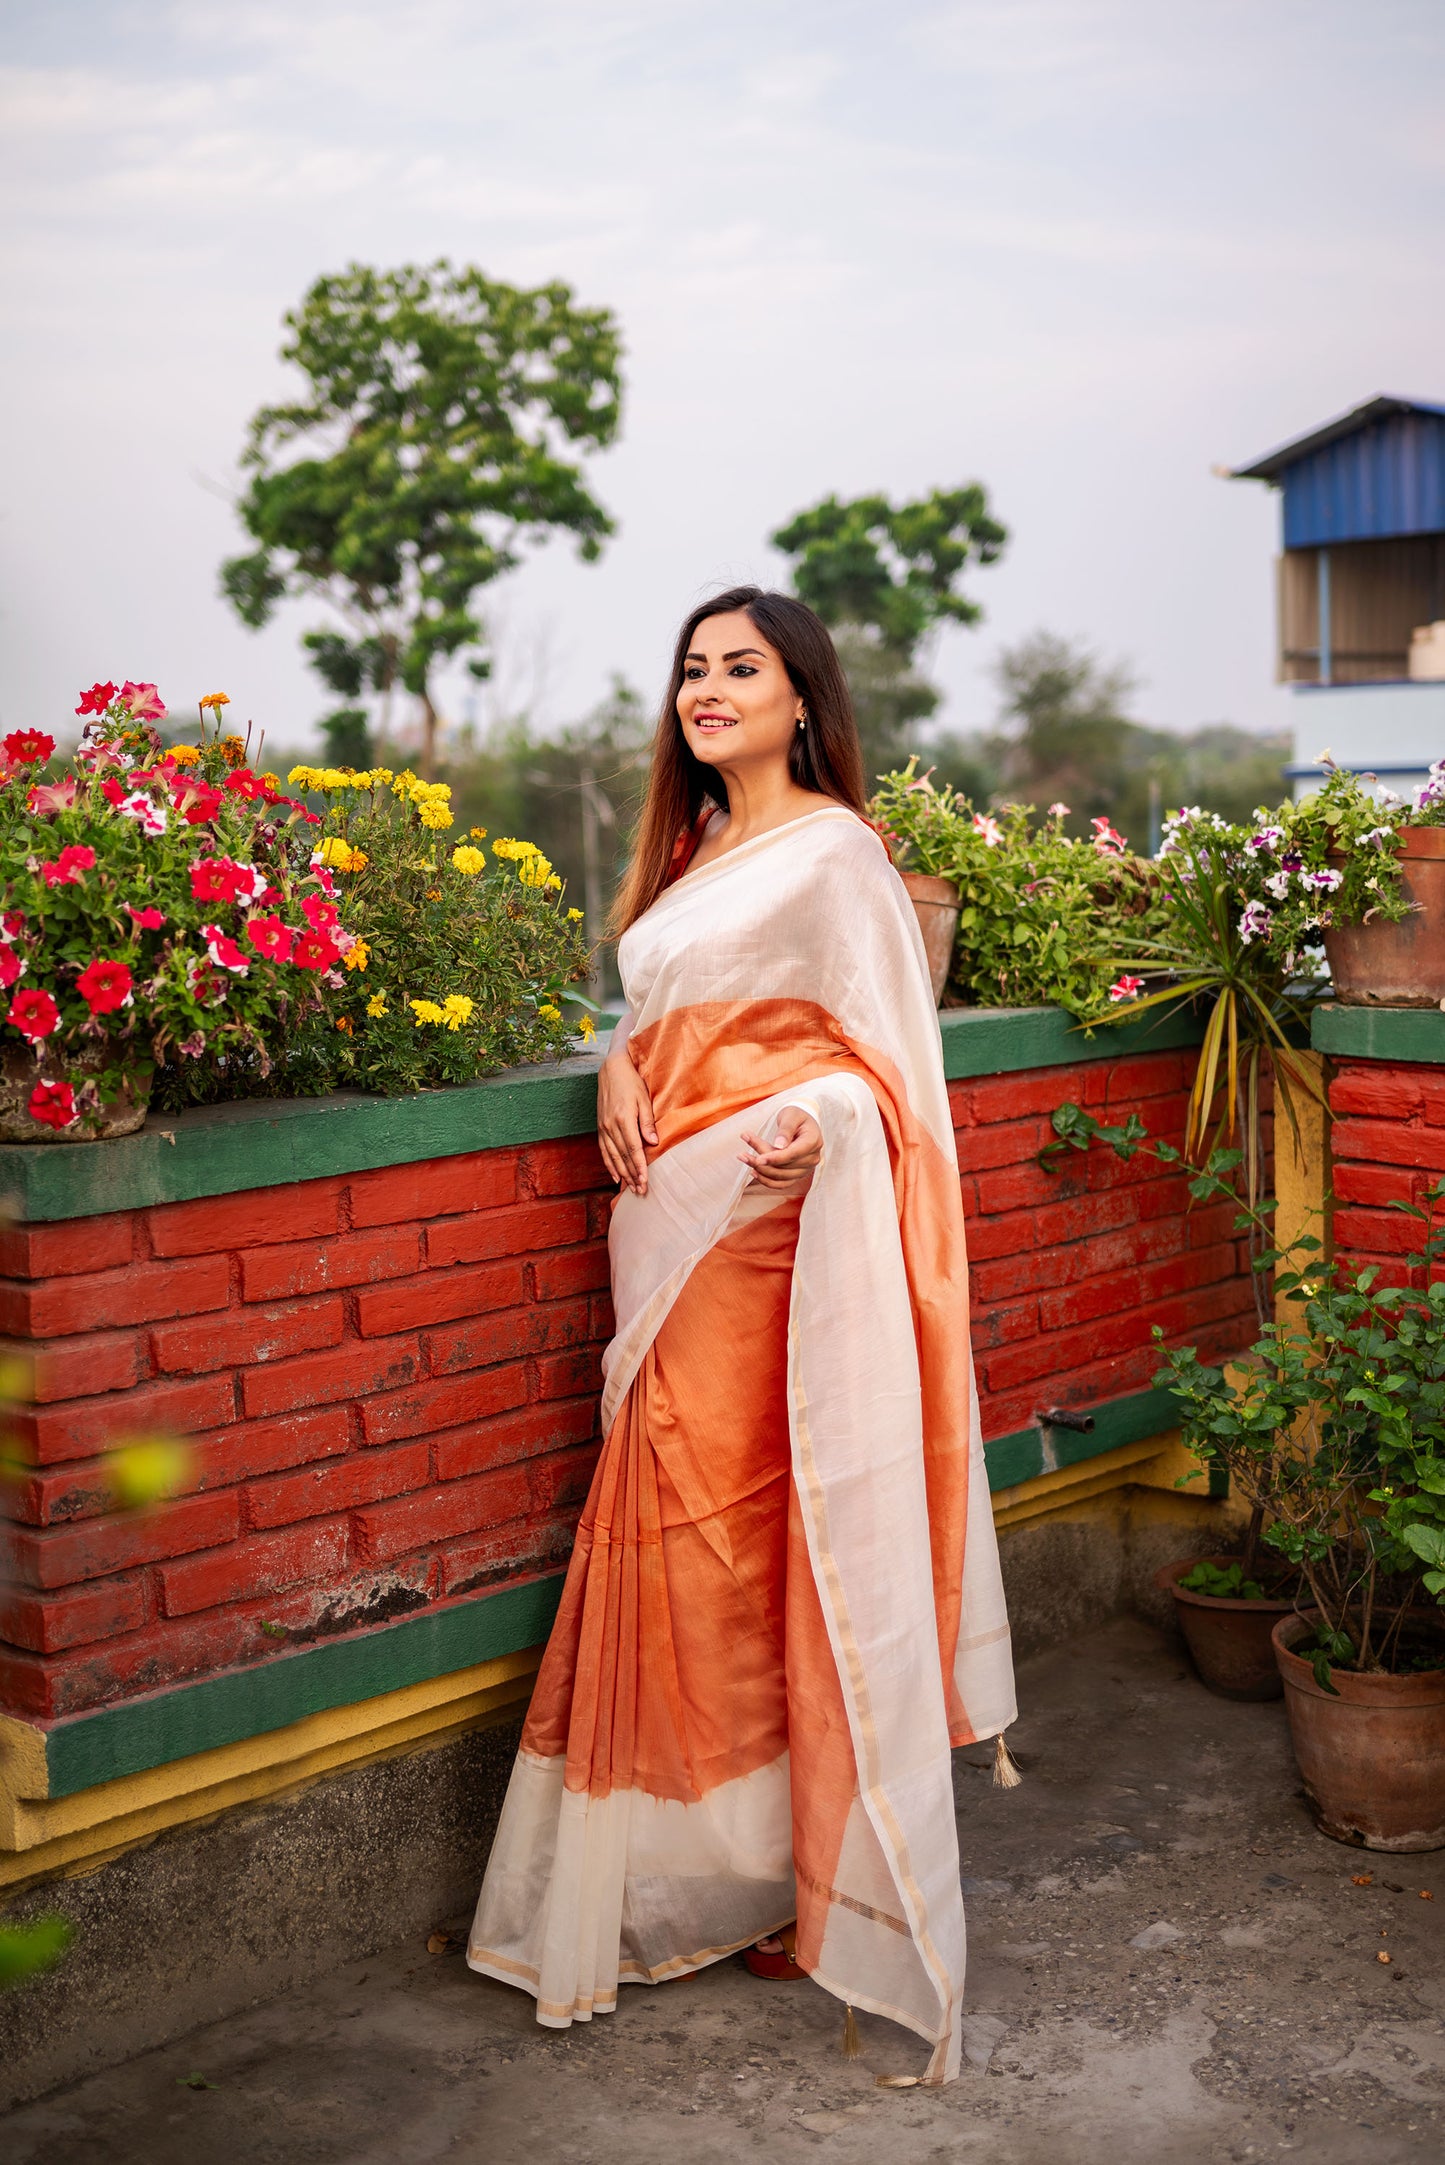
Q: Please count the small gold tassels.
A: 3